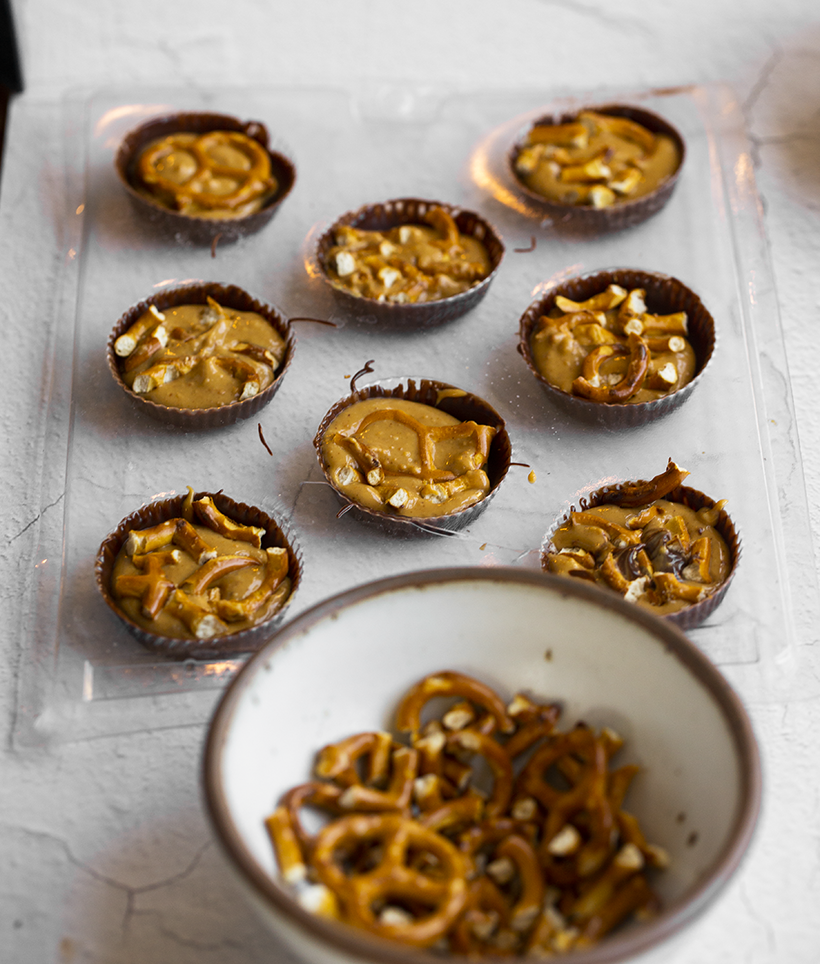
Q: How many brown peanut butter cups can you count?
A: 8